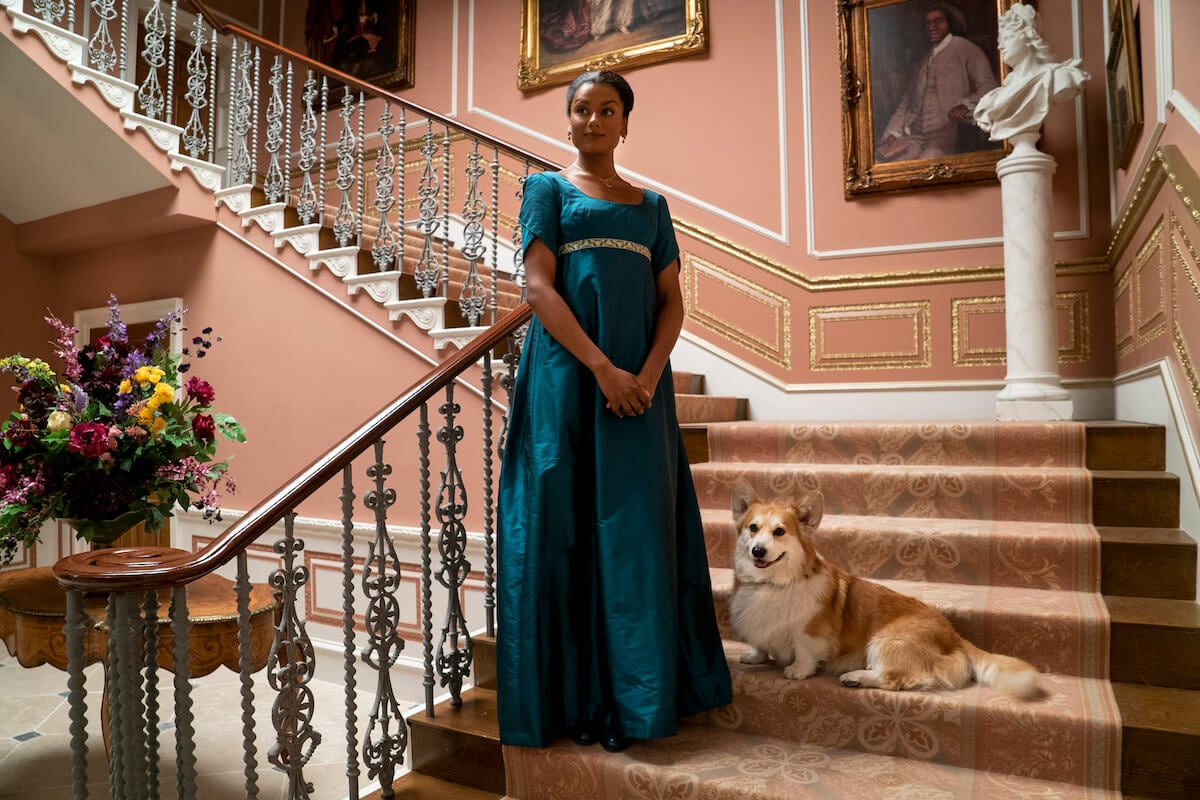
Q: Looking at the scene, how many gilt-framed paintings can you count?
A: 4